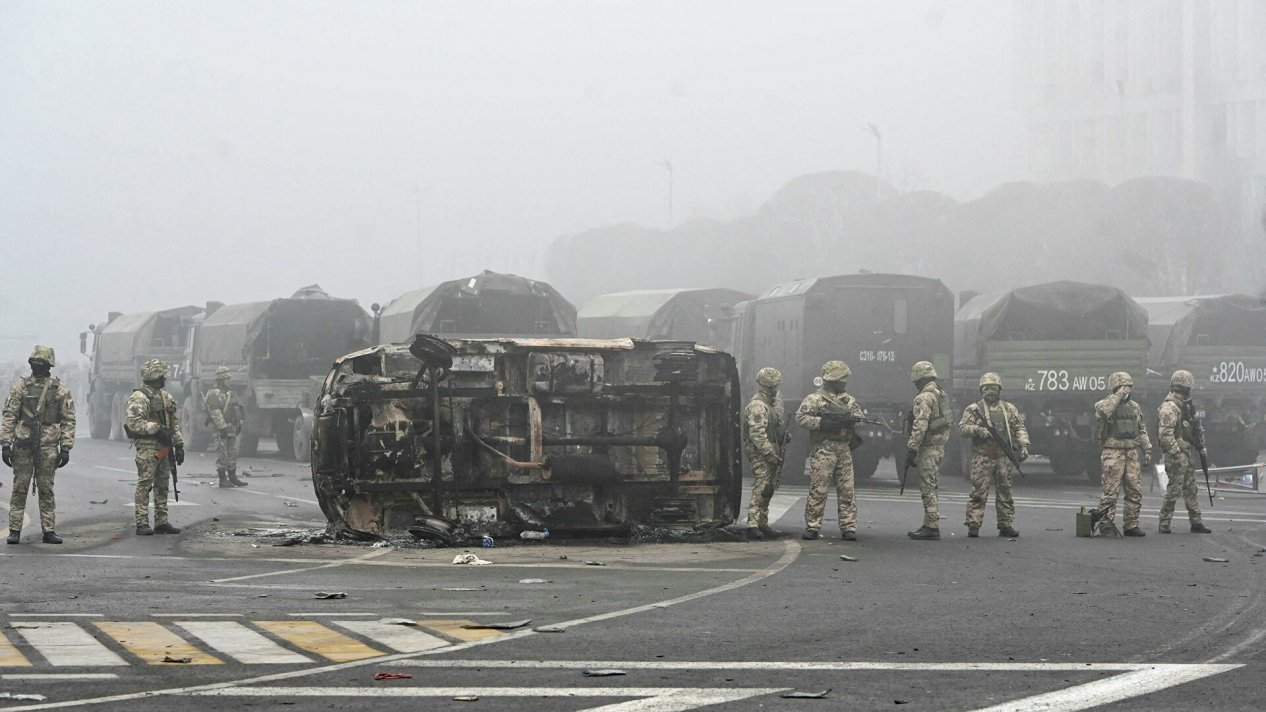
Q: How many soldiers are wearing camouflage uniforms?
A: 9